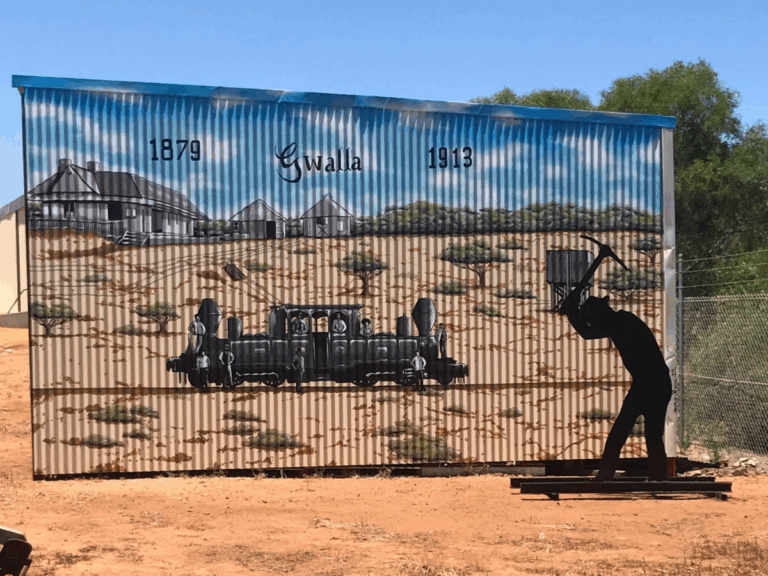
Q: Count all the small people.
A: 9